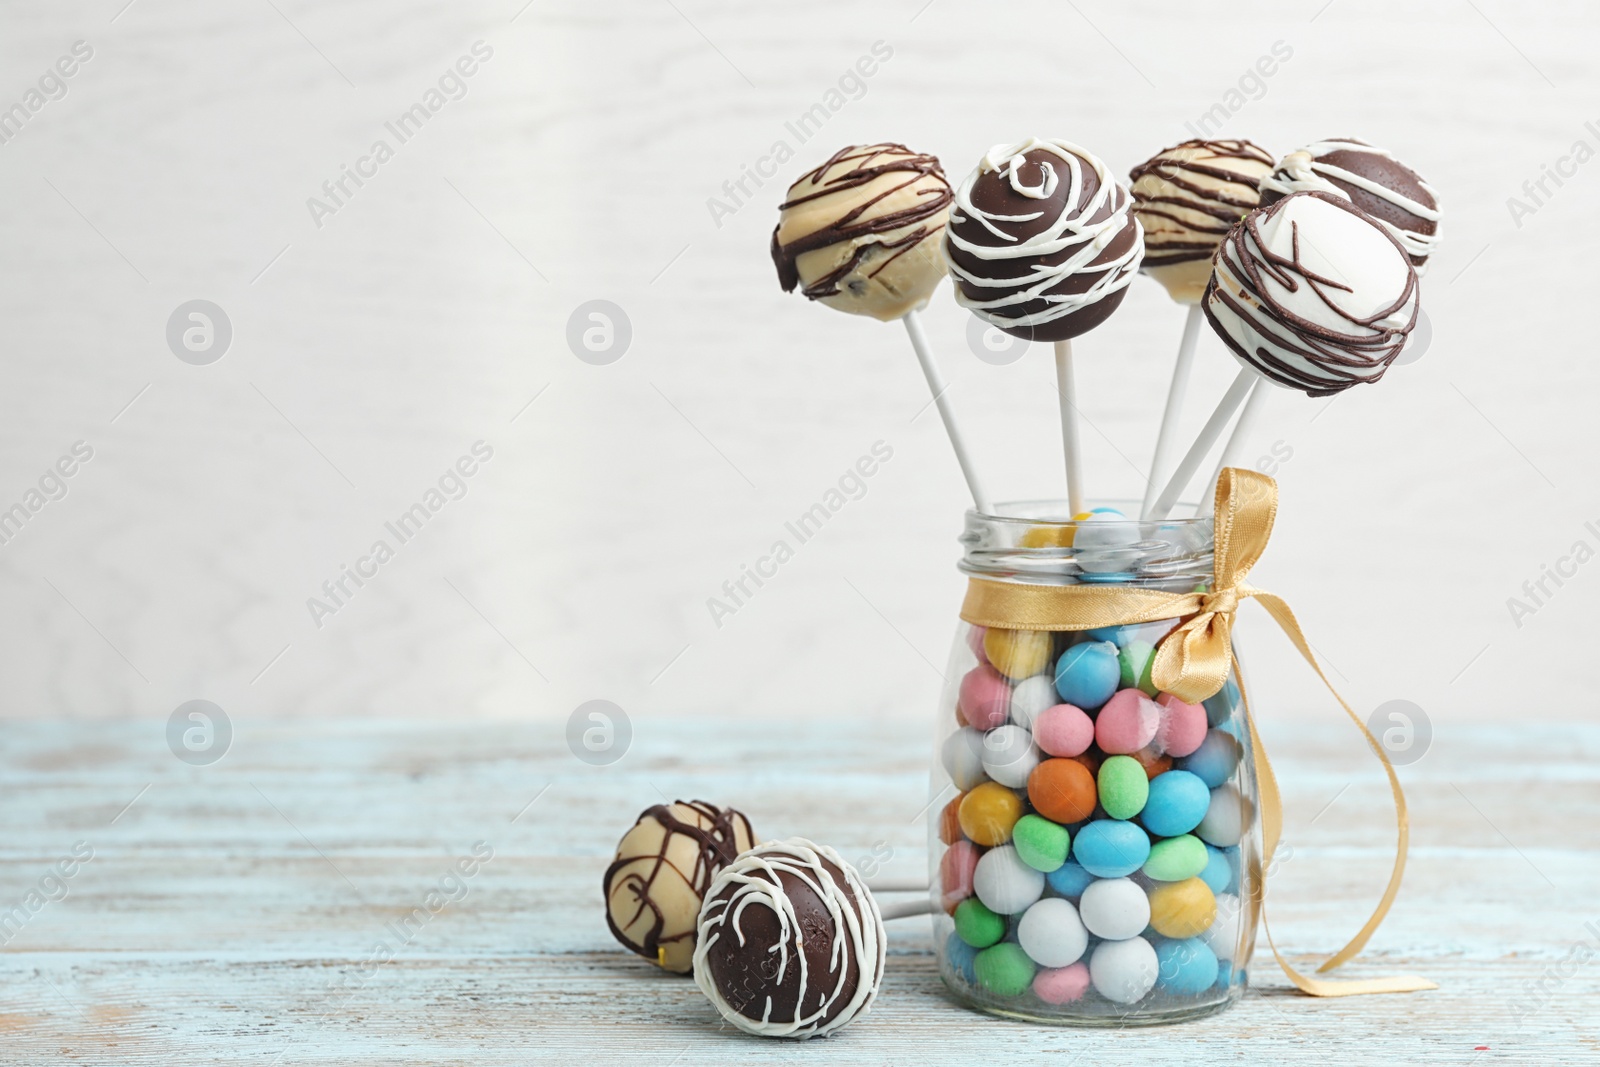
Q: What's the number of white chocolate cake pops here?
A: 4